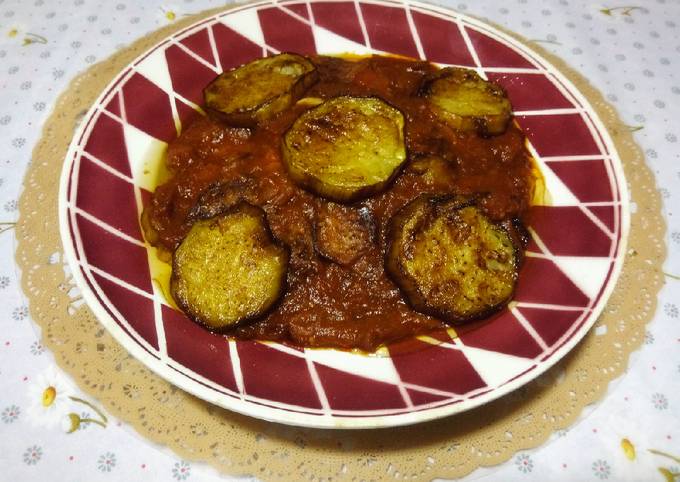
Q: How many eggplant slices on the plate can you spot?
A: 5